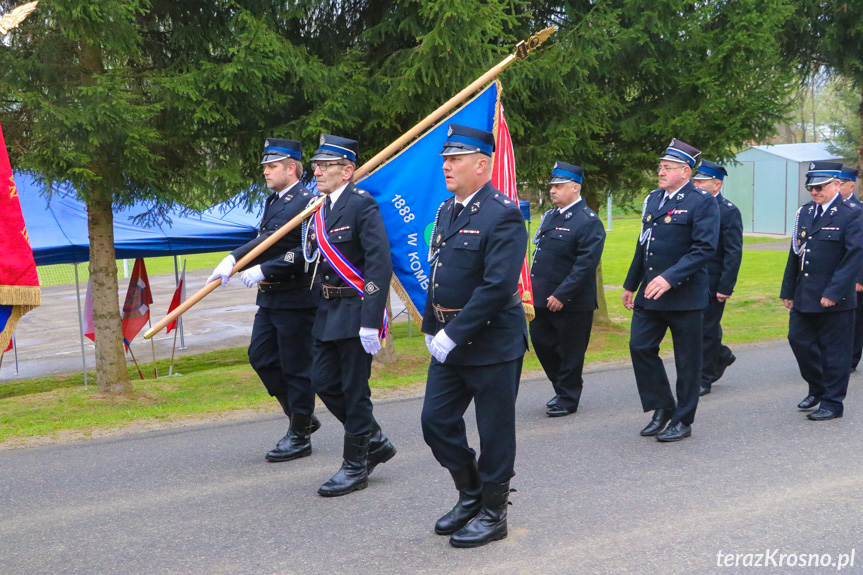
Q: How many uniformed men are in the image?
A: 8